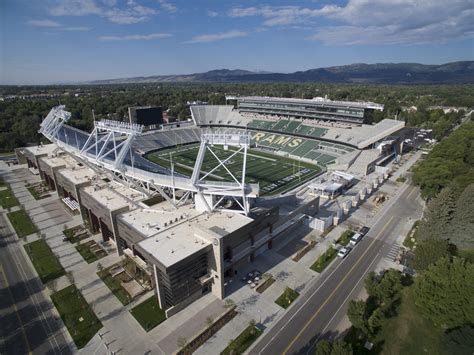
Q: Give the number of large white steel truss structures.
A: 3